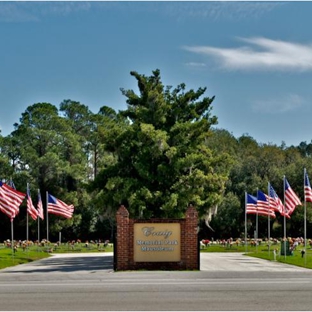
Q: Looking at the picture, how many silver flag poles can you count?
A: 9